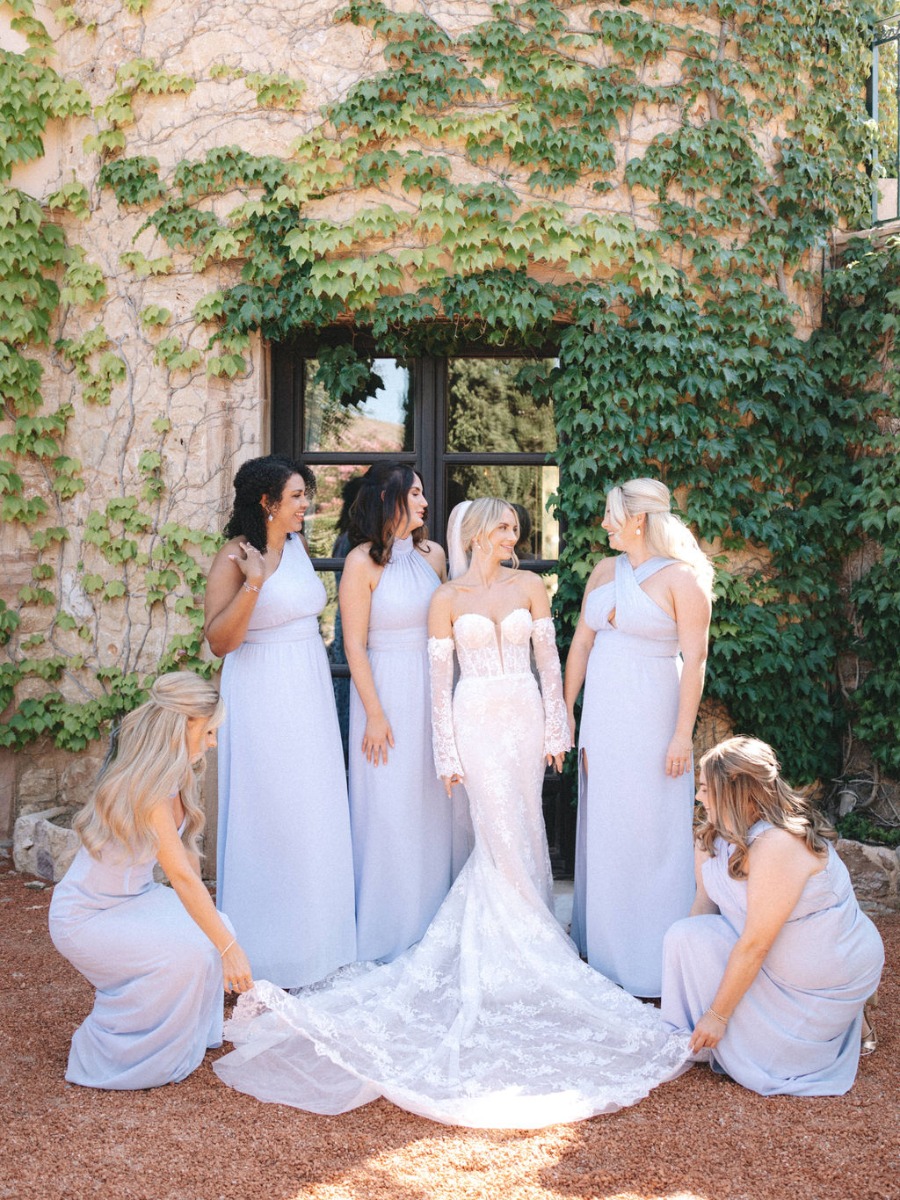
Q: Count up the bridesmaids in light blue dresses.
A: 5